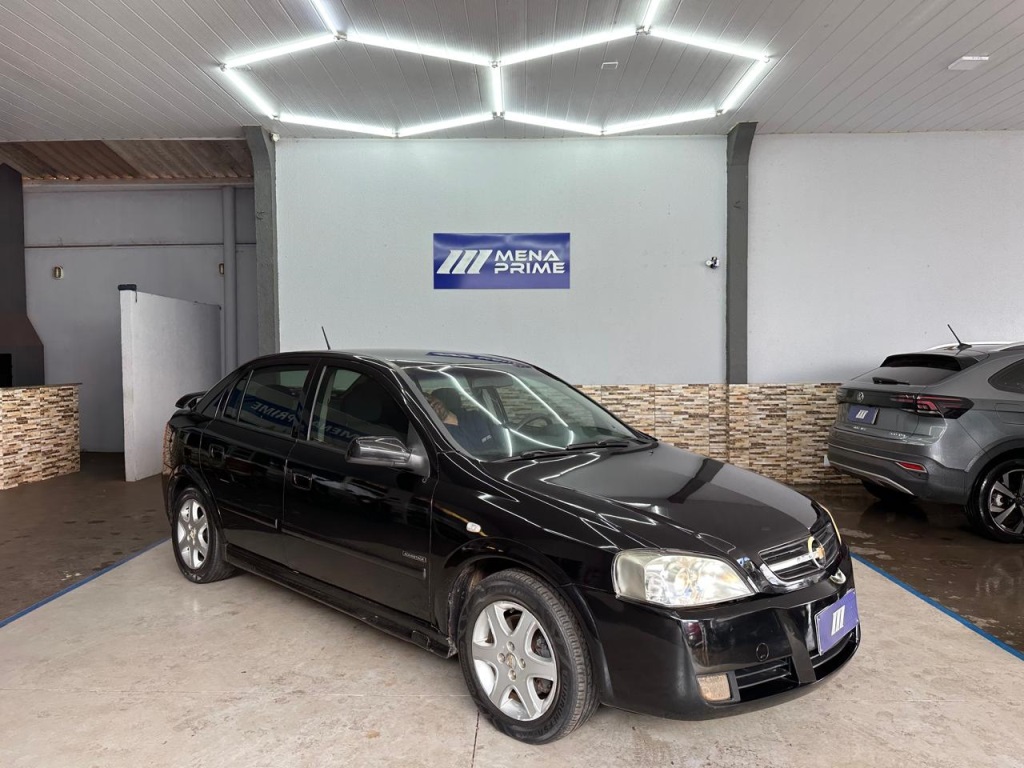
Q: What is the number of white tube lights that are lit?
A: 13